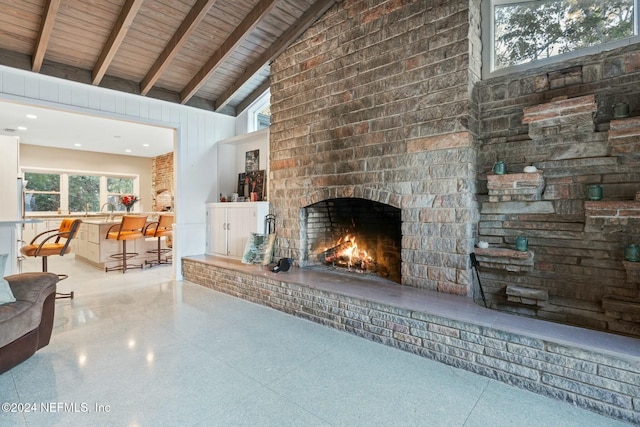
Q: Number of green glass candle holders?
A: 5